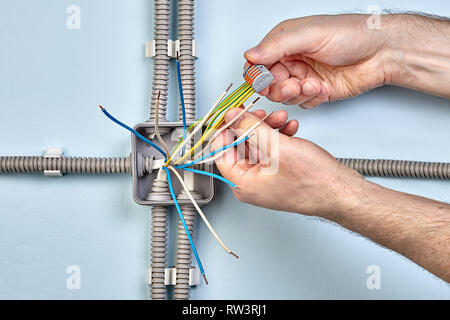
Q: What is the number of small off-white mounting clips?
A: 5